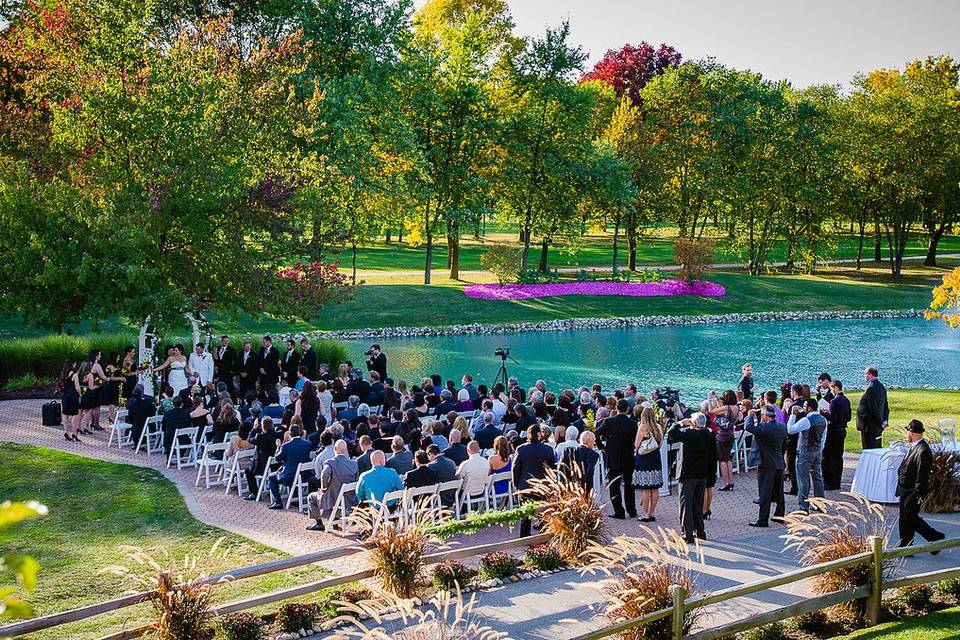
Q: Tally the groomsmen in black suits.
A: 5